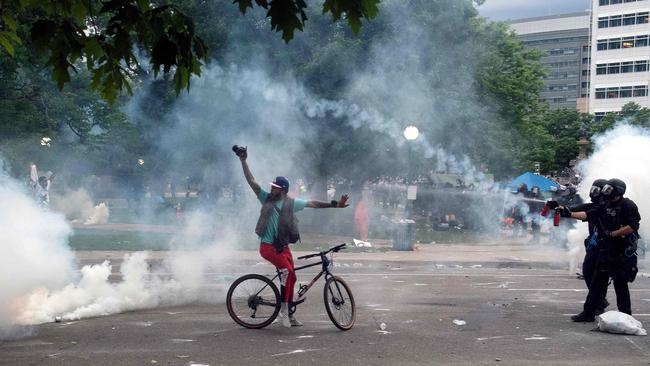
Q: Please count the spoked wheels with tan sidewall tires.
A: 2